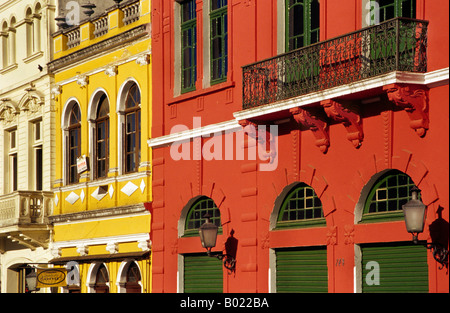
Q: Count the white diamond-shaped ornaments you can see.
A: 7